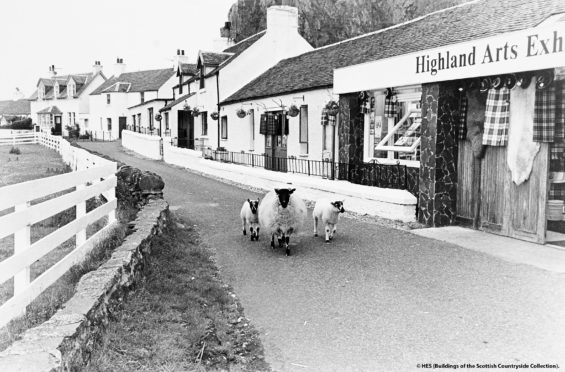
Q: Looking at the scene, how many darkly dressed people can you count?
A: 0